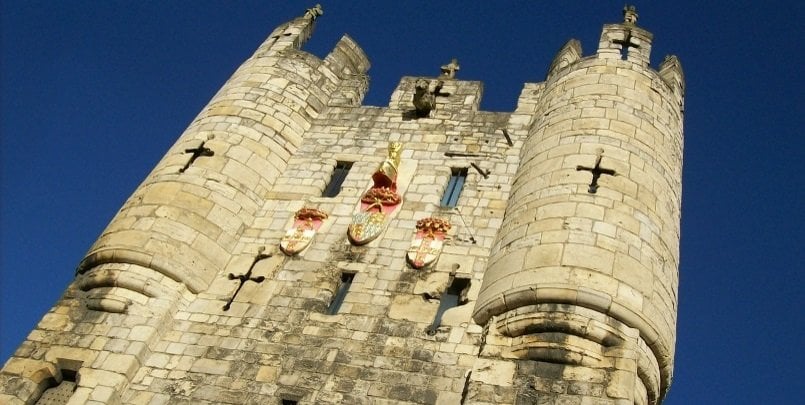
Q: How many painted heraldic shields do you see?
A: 3